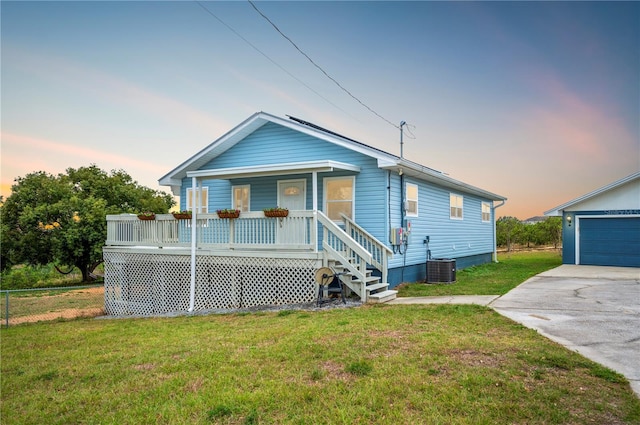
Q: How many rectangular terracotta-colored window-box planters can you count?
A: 4